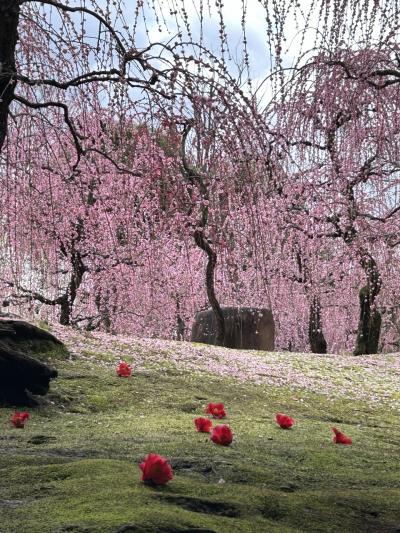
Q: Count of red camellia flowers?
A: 8